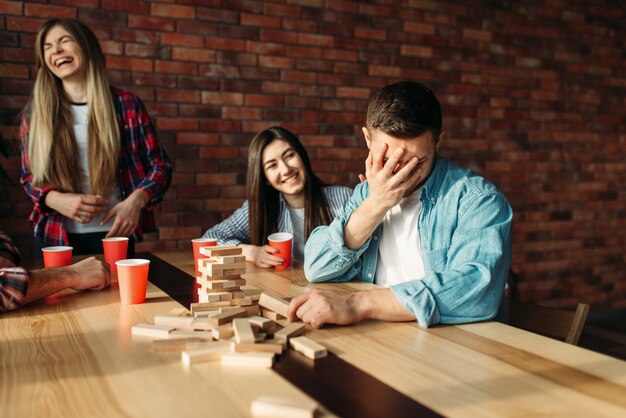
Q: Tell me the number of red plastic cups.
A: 5